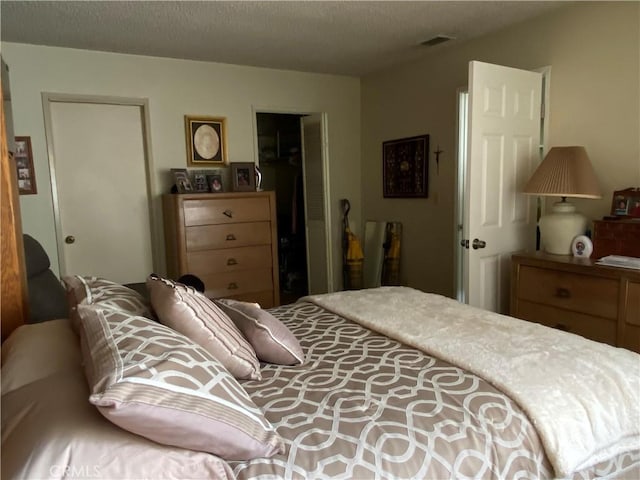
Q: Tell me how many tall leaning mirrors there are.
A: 1